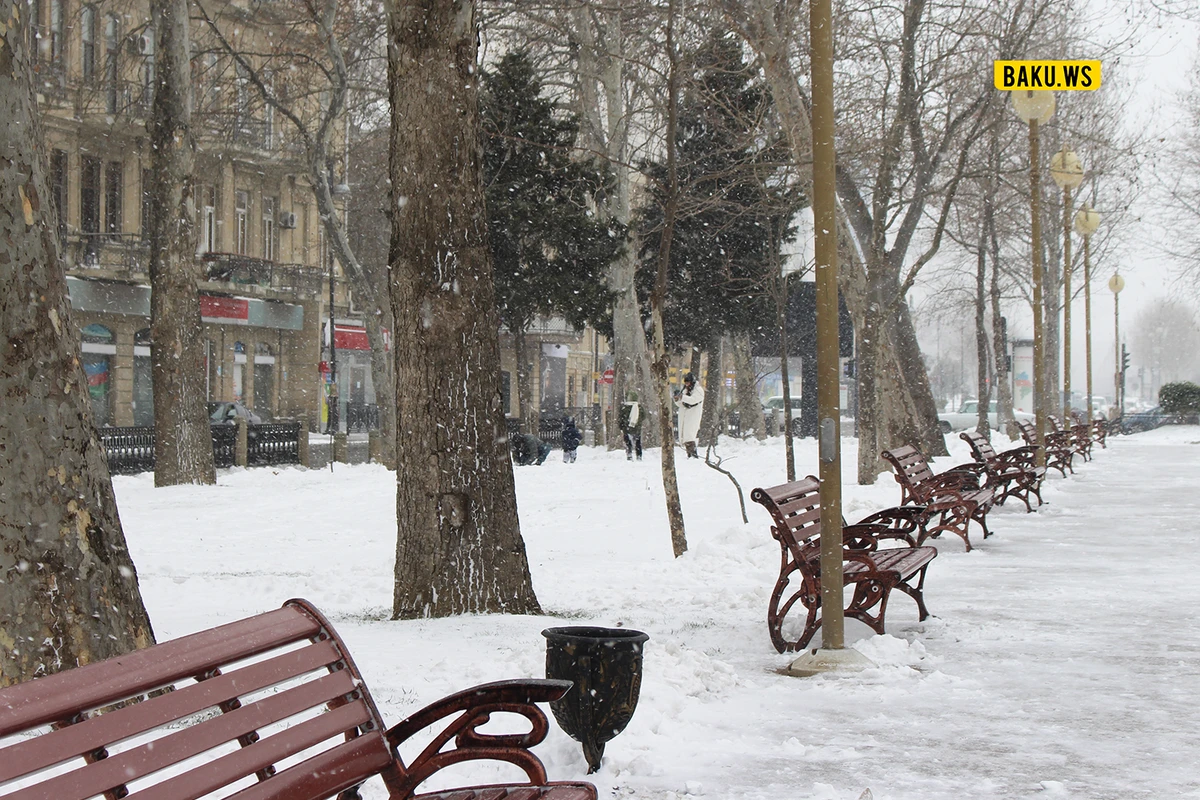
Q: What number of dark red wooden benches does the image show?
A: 7